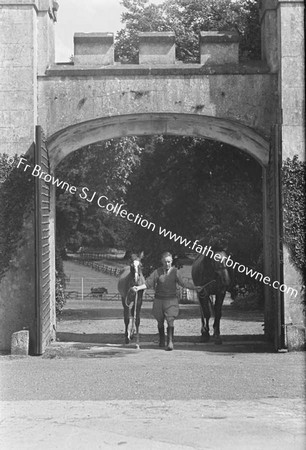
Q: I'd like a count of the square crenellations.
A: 3